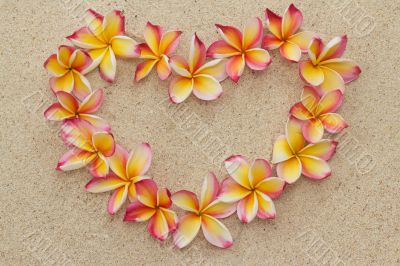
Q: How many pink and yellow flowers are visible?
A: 15